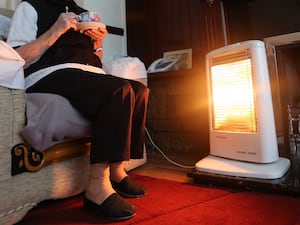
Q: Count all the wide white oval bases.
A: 1